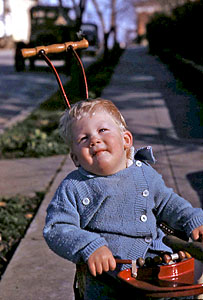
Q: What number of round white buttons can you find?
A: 5